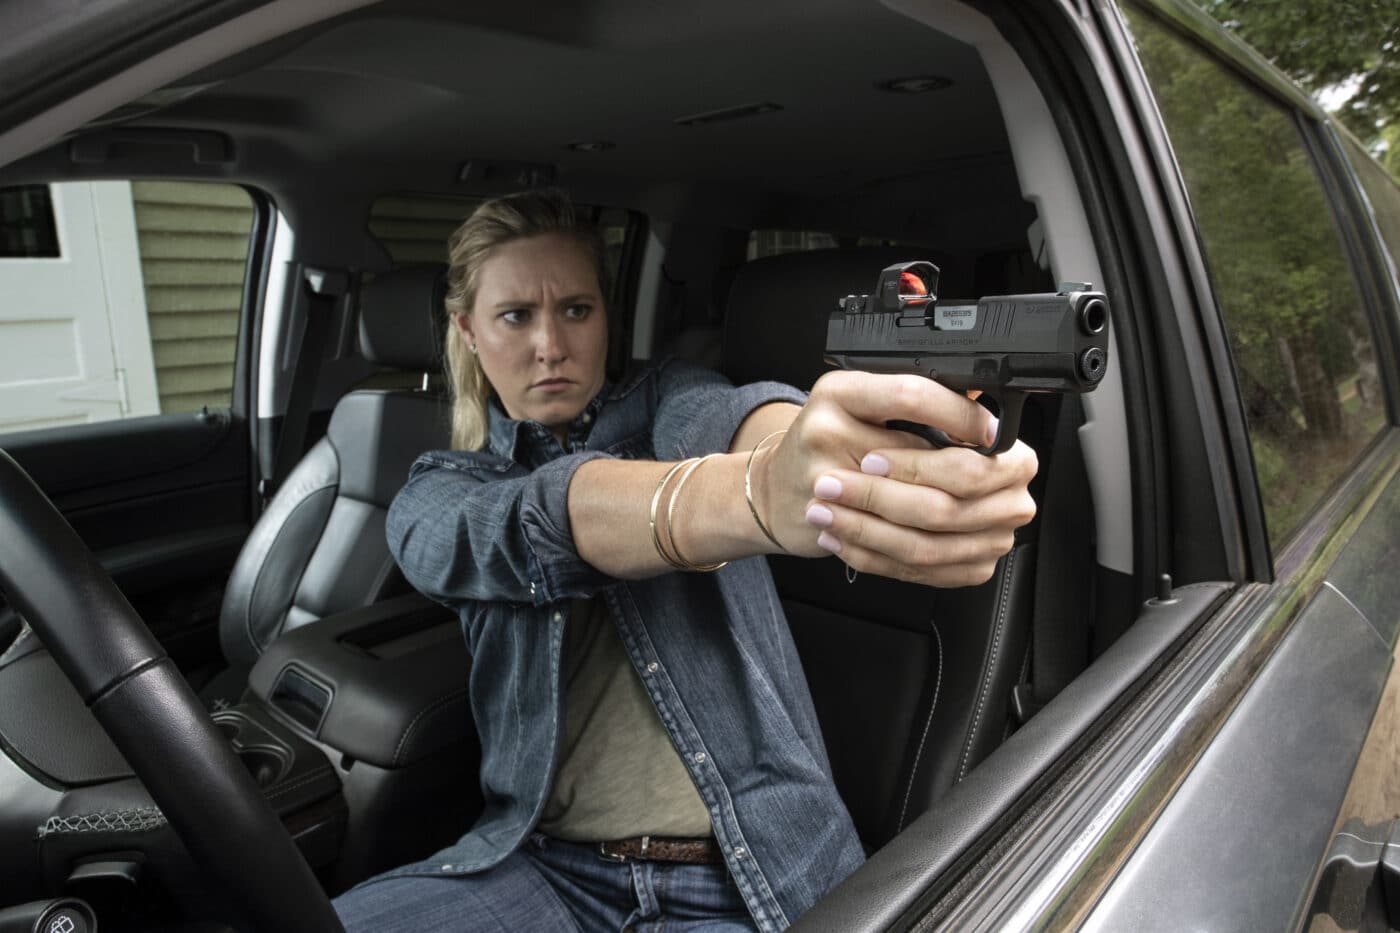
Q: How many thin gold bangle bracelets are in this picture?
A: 3